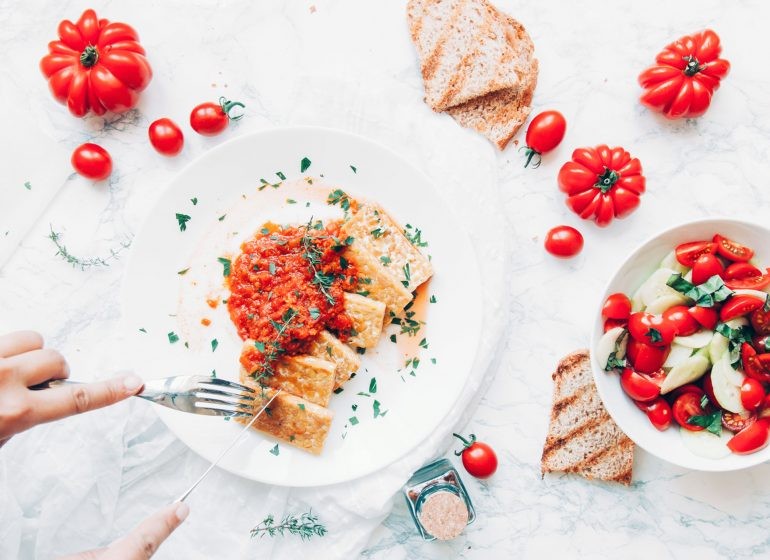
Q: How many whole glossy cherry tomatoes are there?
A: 6